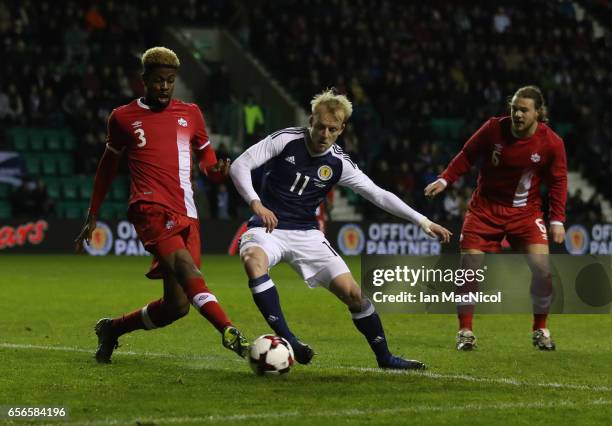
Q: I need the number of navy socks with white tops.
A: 2